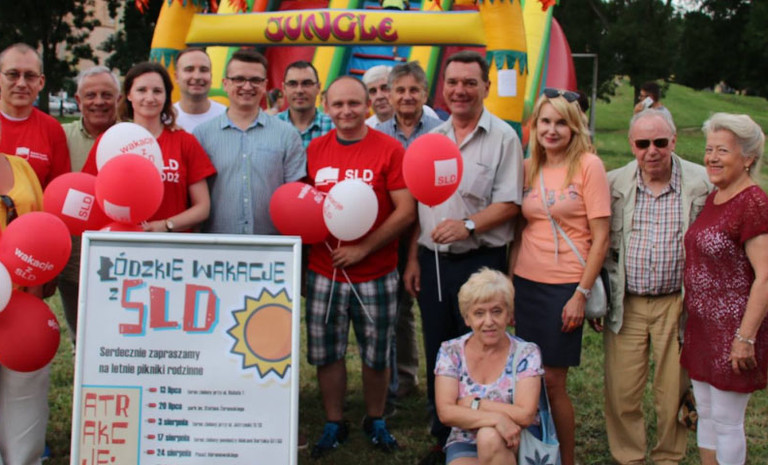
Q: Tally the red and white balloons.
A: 10